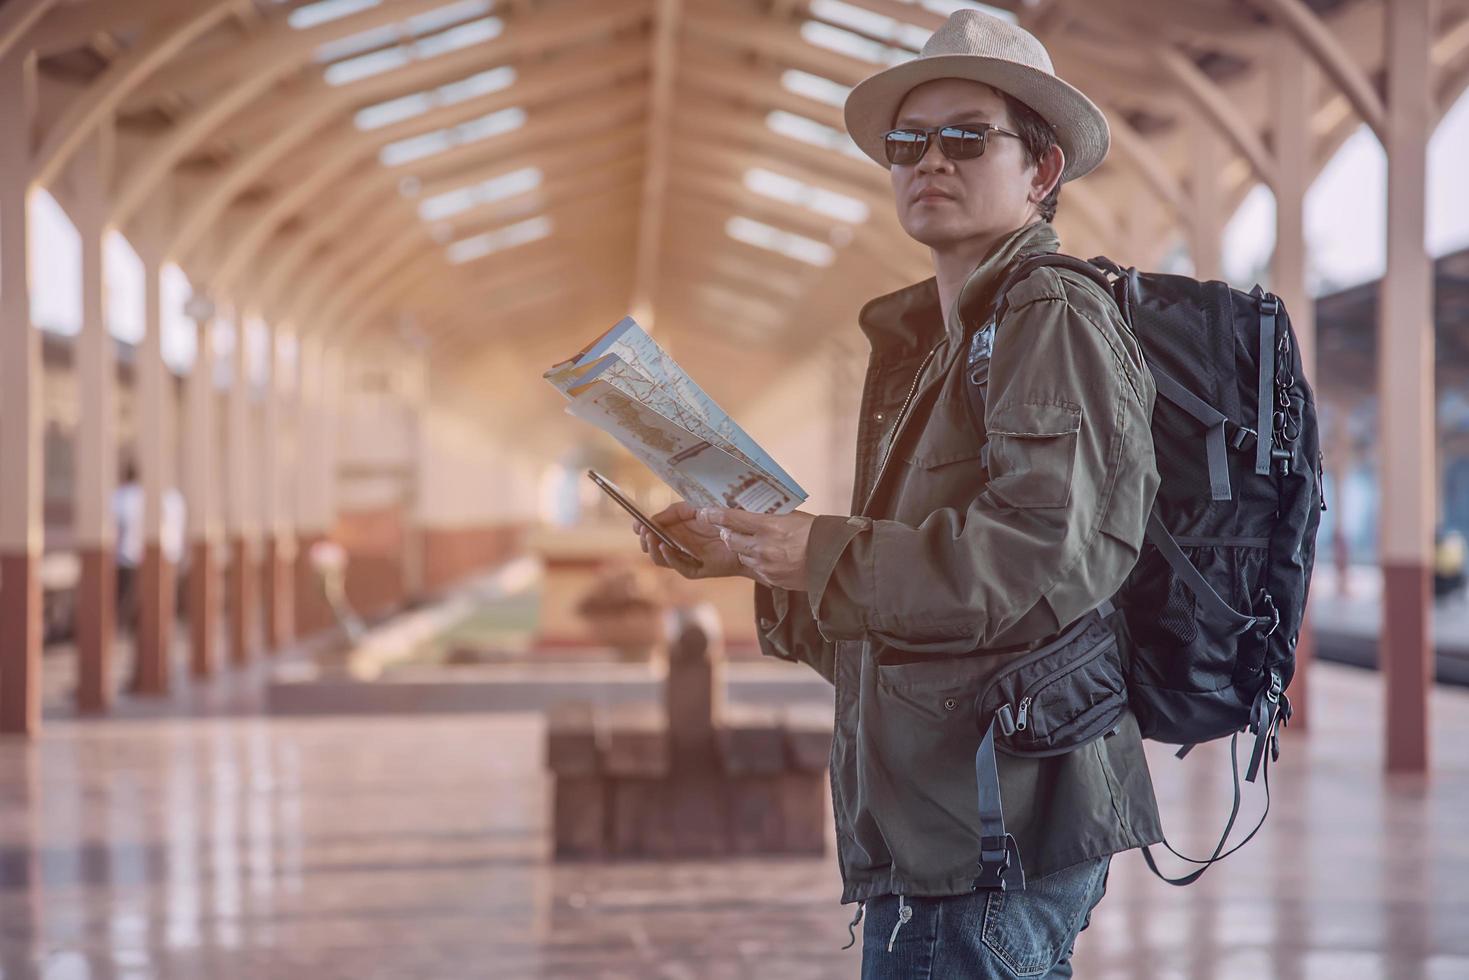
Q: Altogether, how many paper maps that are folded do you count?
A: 1